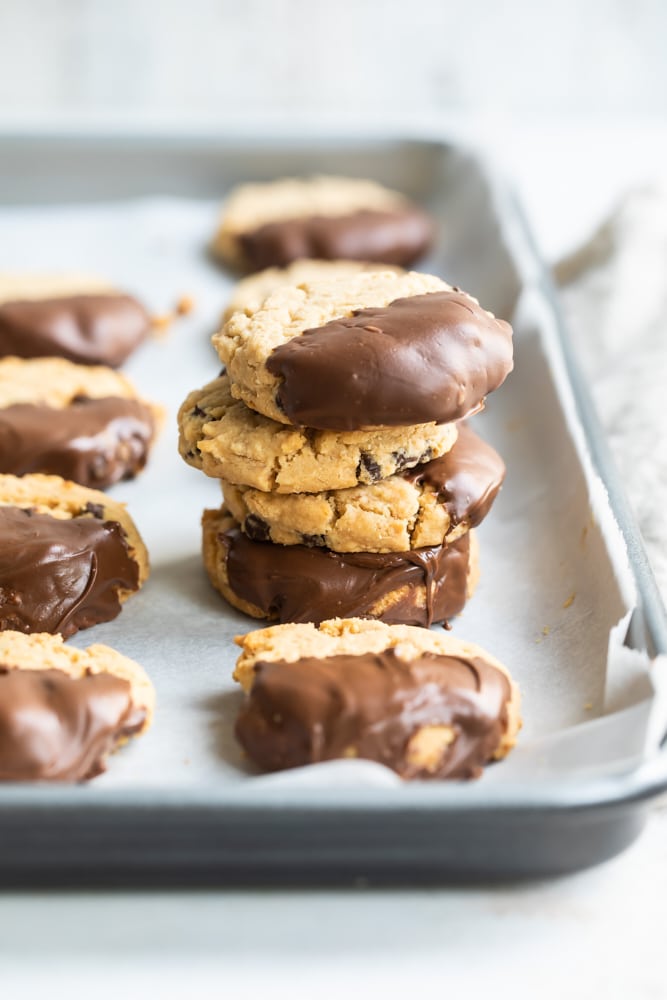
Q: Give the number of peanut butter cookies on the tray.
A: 11